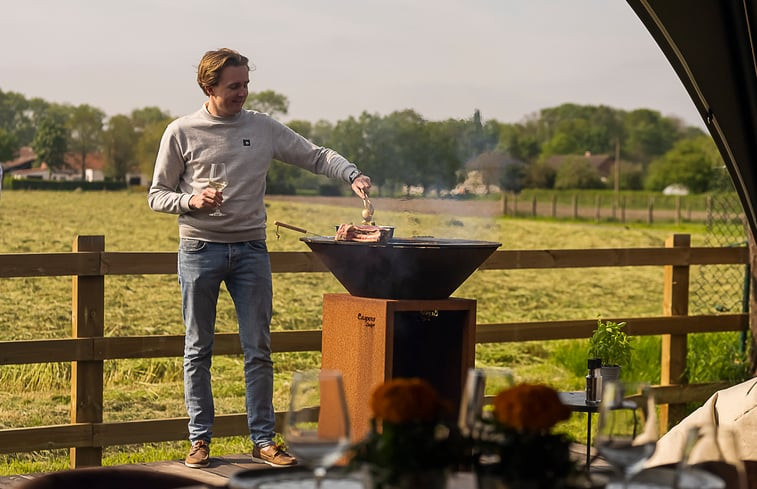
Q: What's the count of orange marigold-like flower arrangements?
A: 2